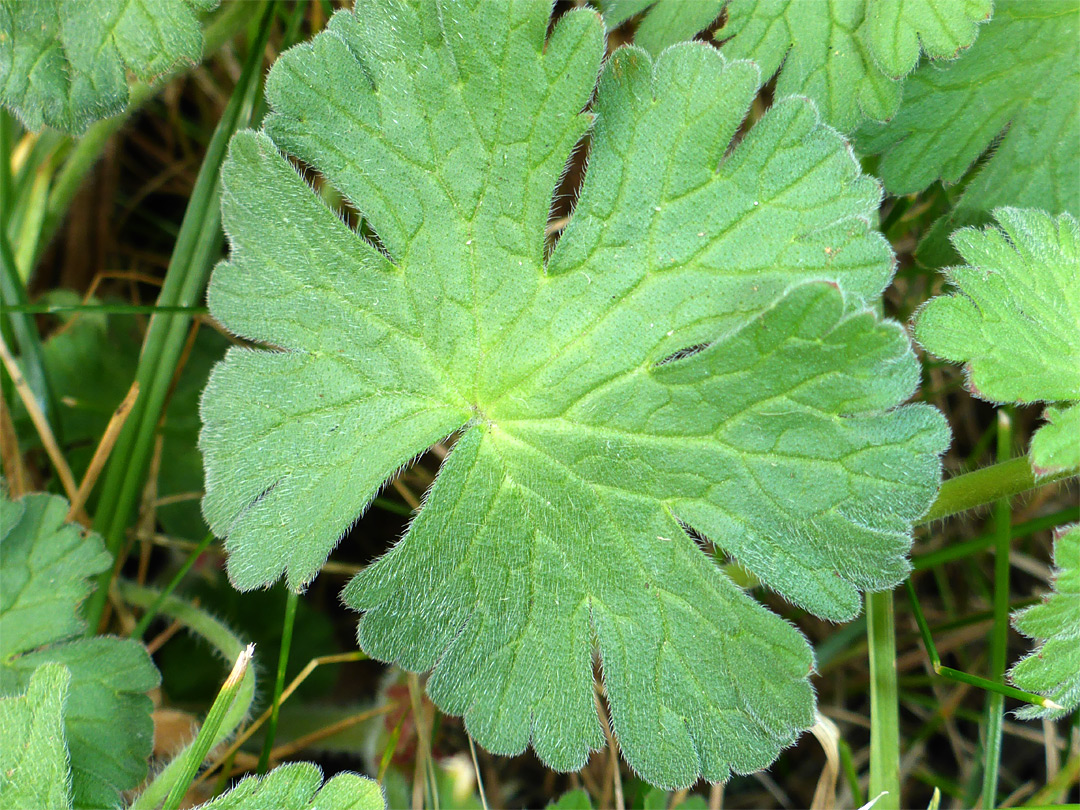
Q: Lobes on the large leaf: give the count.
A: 7